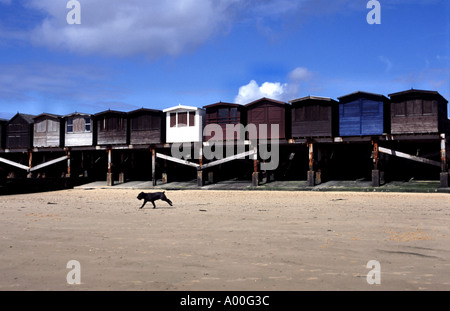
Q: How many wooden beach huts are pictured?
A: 12